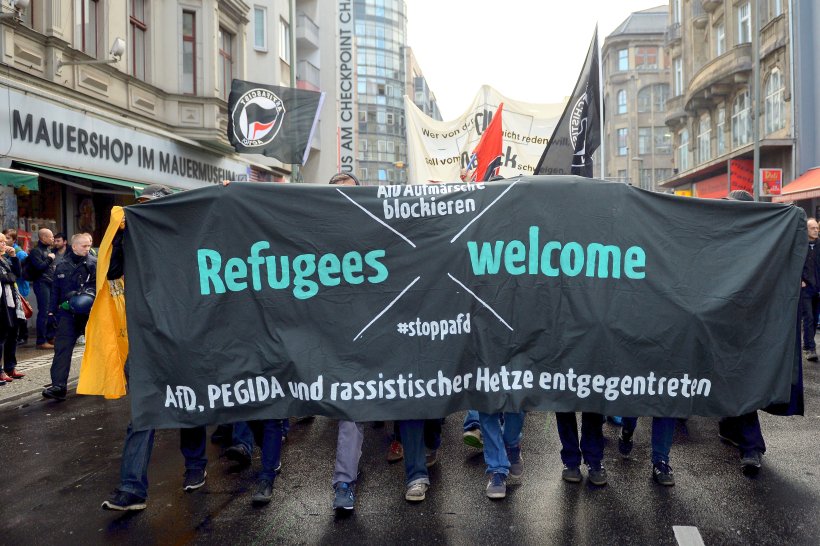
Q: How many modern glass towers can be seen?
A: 1